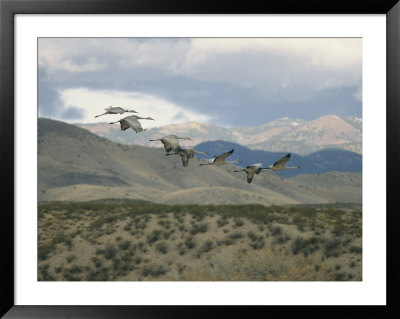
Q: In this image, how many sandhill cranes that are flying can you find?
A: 7